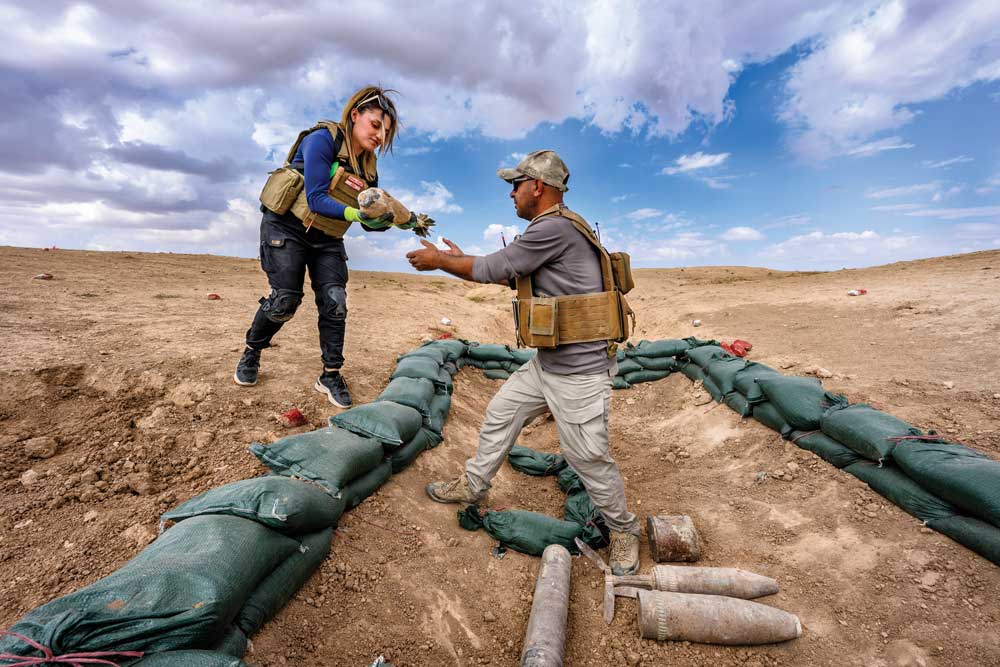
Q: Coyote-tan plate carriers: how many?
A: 2